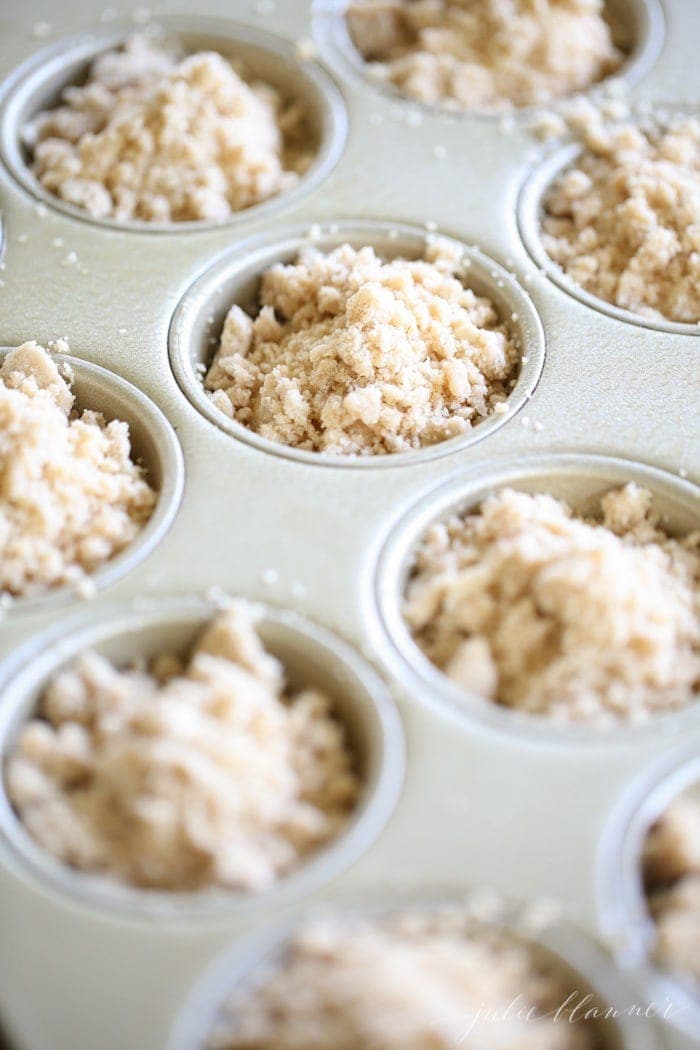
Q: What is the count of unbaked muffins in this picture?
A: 9